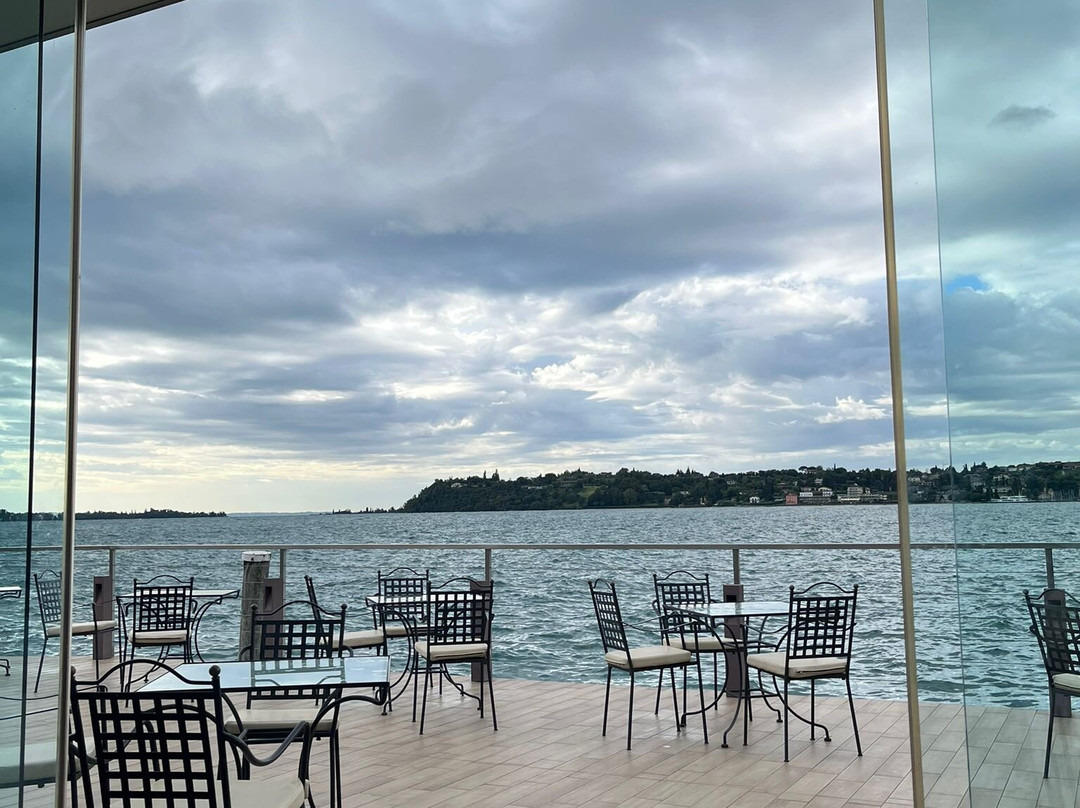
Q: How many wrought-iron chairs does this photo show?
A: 12